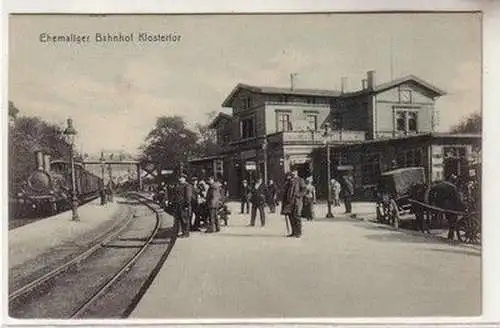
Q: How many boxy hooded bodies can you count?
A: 1